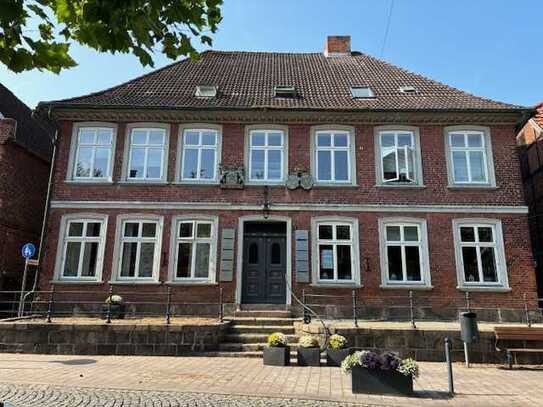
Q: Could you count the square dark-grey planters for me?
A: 3